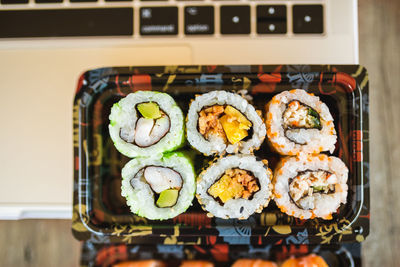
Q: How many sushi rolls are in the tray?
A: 6